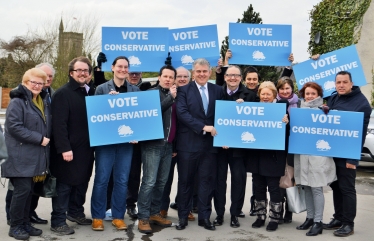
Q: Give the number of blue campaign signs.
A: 7